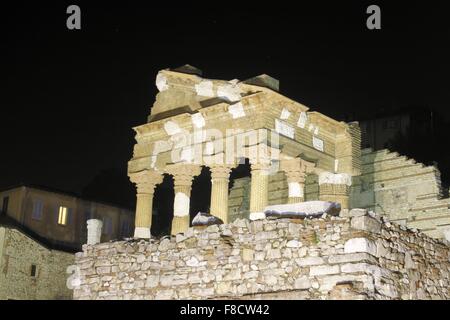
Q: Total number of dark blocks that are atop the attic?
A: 2